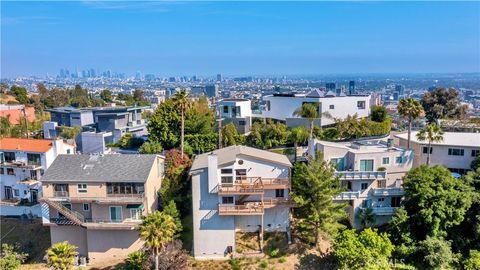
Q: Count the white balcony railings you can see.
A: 4